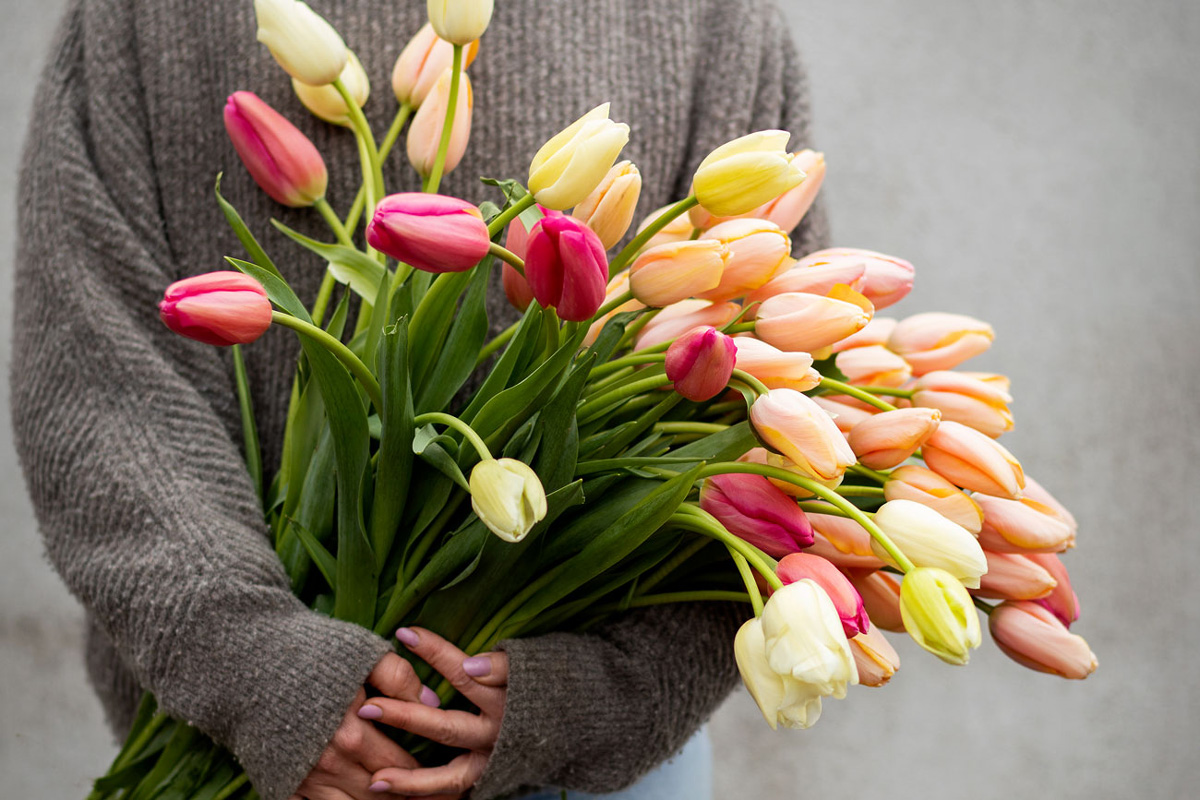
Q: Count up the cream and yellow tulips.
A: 10